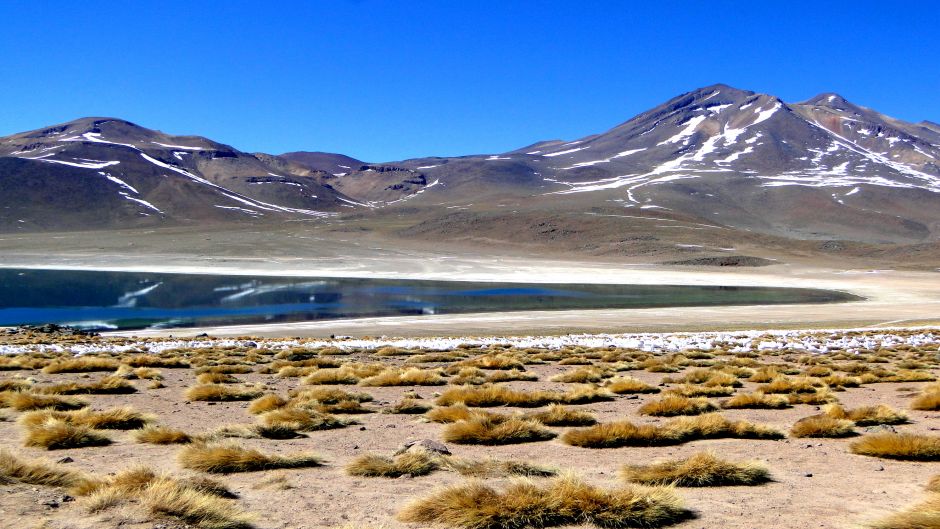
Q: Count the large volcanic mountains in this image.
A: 2